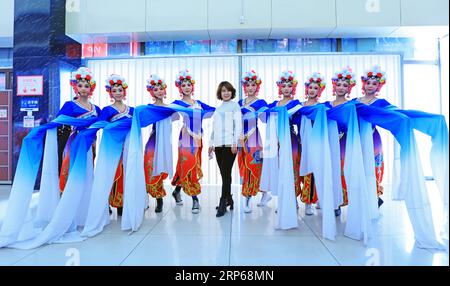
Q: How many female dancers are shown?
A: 9